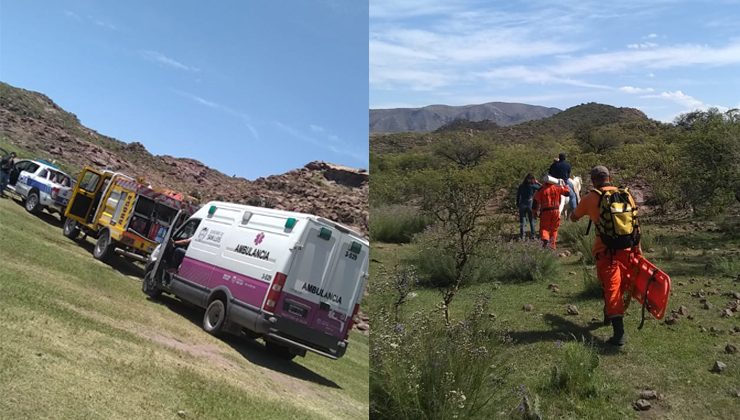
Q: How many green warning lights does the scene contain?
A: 4